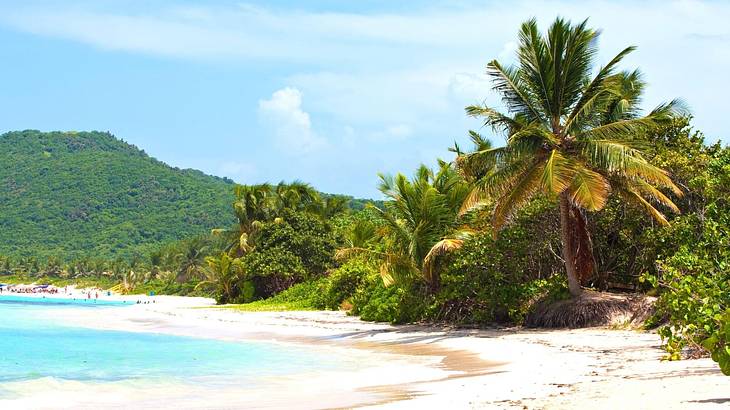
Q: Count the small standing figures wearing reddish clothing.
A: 2